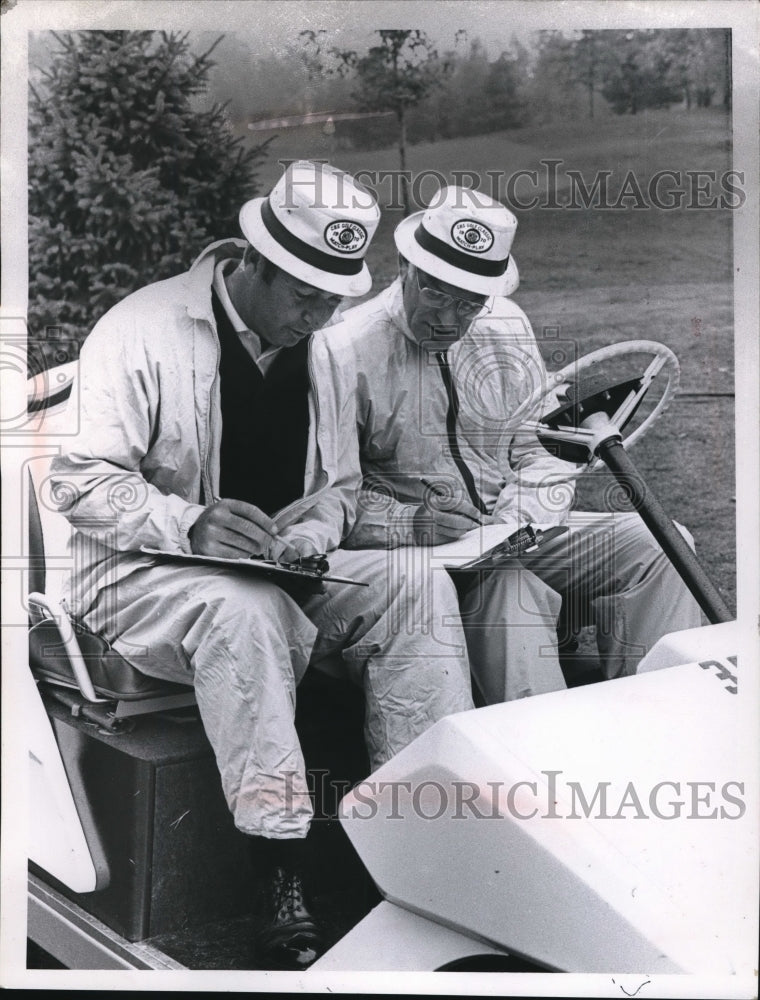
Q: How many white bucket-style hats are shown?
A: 2